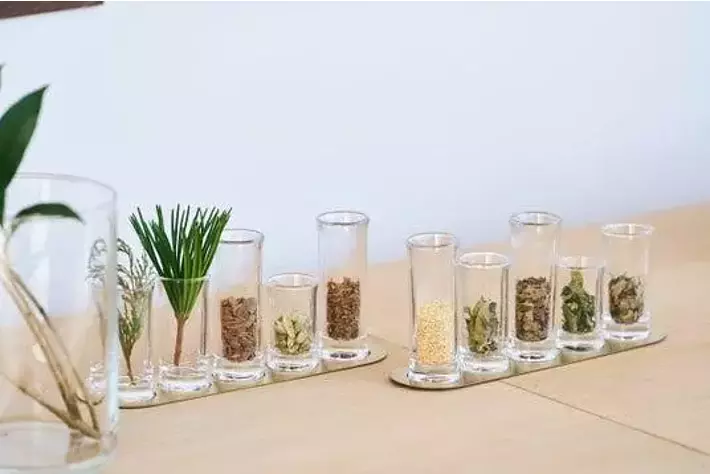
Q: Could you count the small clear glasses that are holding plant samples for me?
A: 10